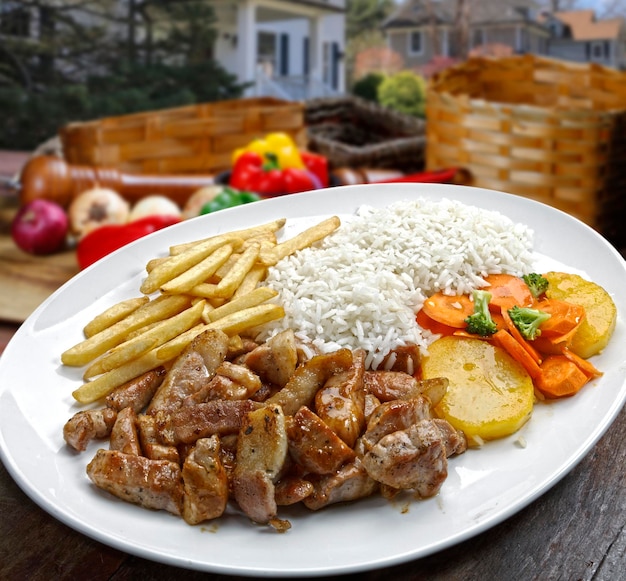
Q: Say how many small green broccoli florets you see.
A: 3